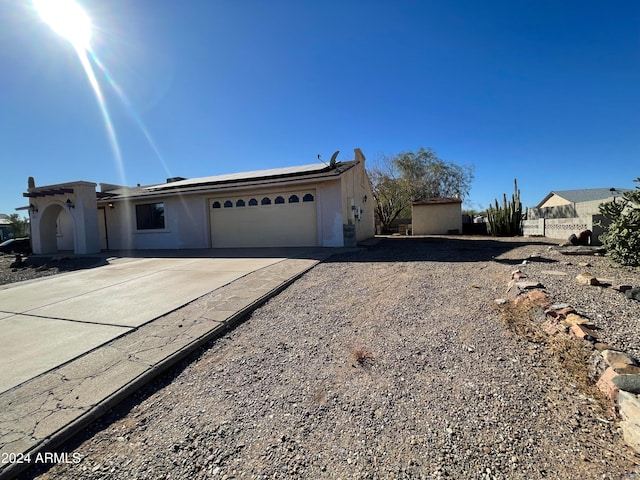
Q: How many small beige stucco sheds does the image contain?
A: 1